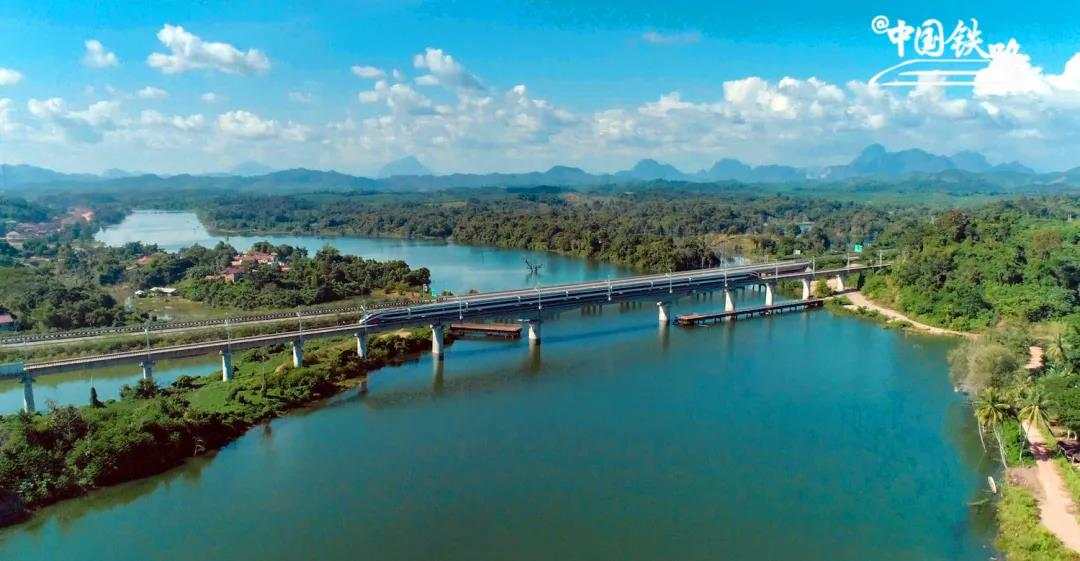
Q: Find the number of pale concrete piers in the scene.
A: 12